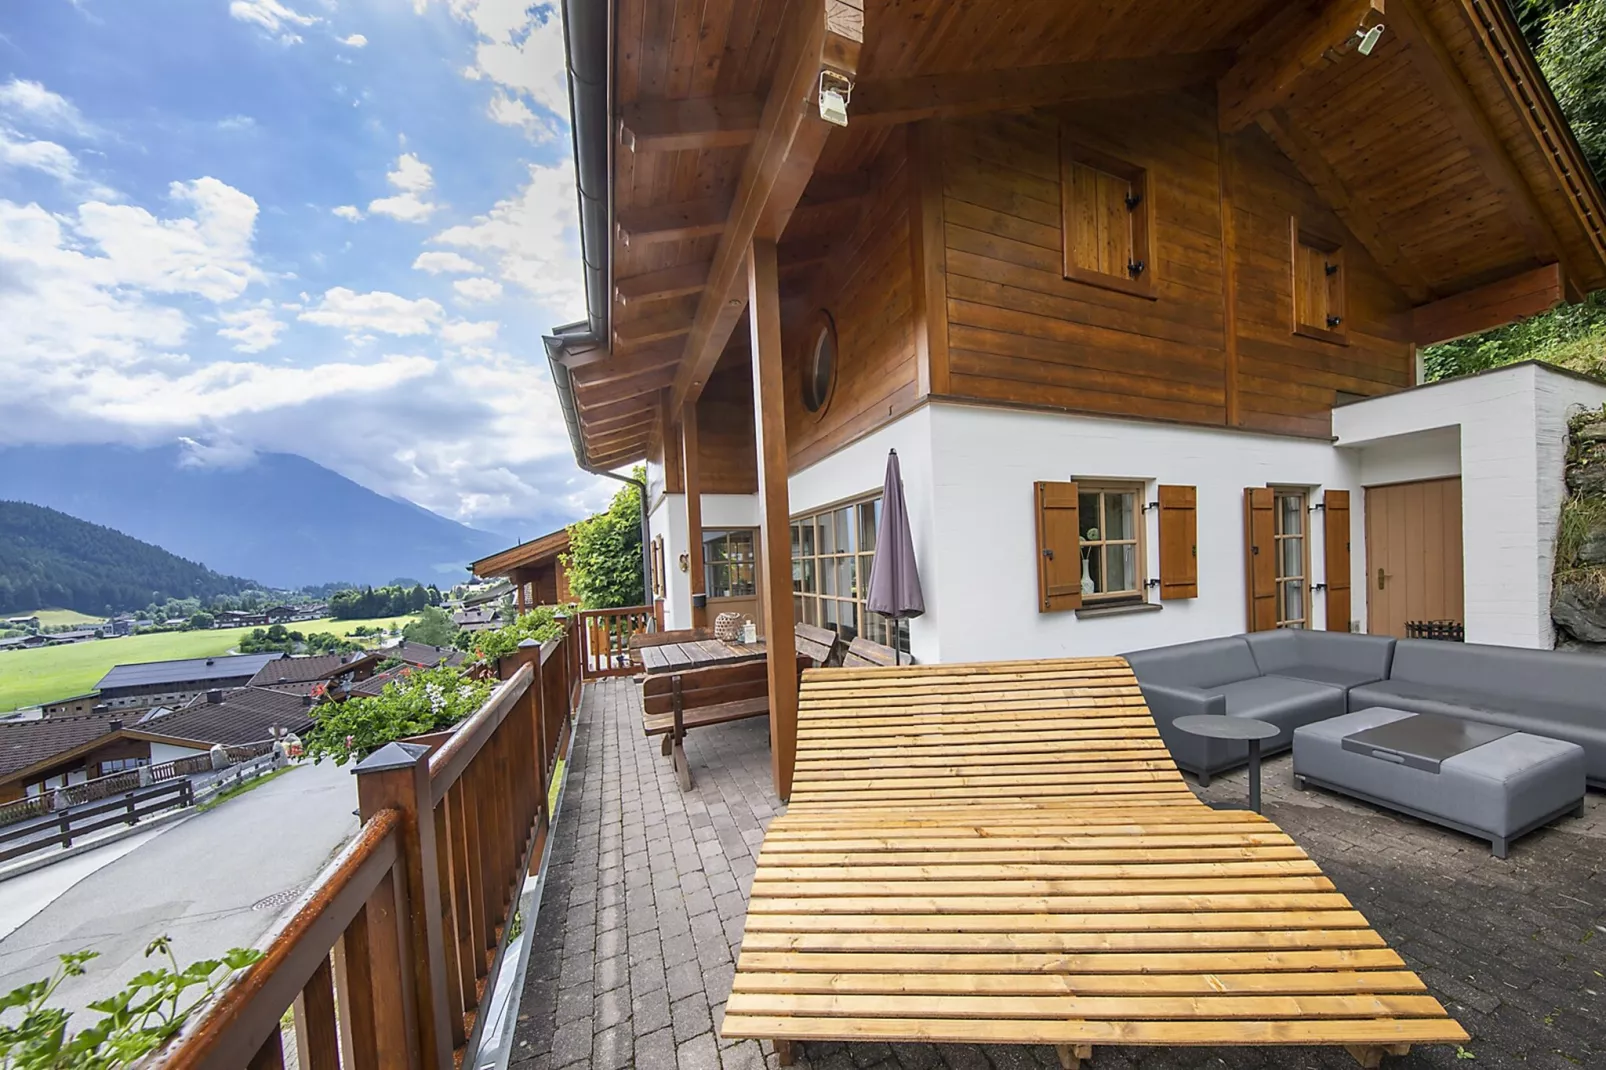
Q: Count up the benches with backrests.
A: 4